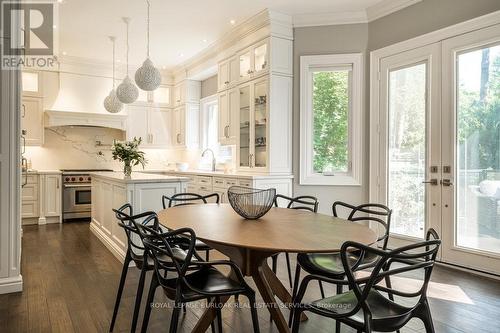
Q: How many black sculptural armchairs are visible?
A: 6